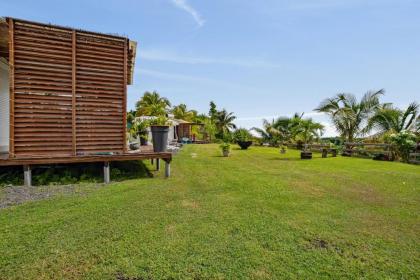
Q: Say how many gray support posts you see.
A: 3